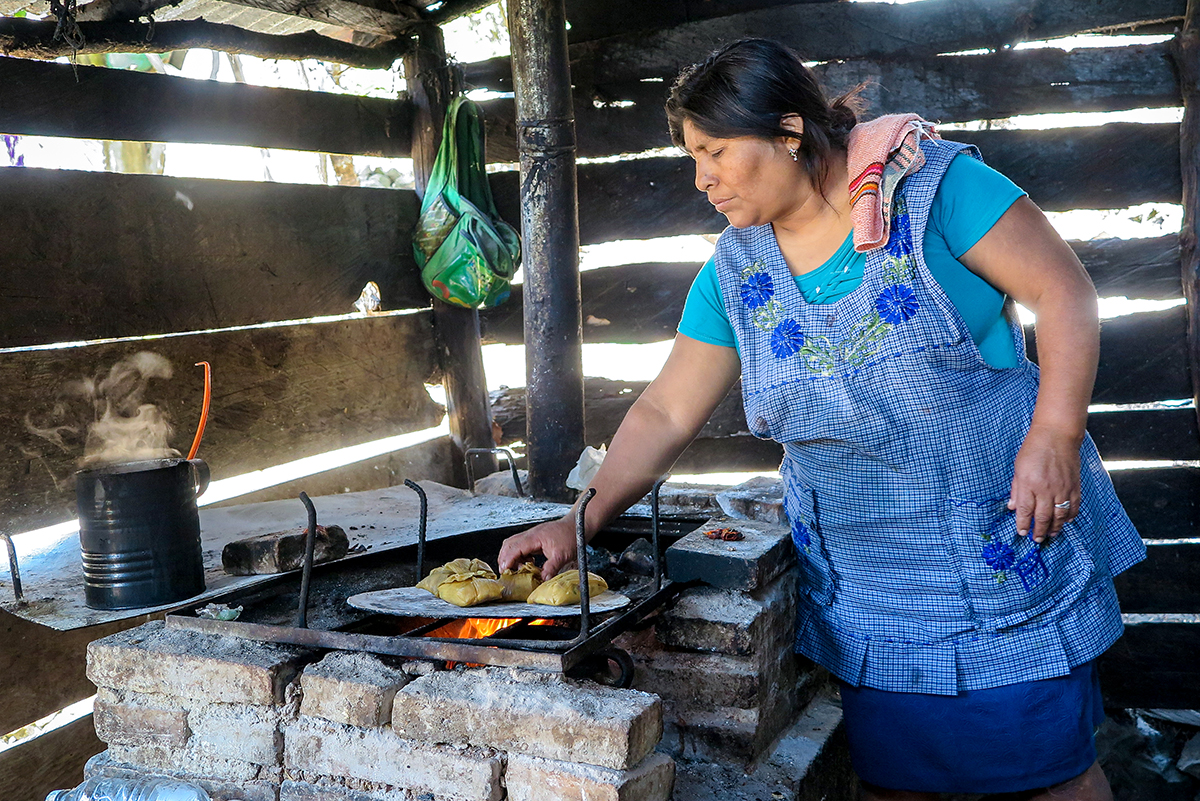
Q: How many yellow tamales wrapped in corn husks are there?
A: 4